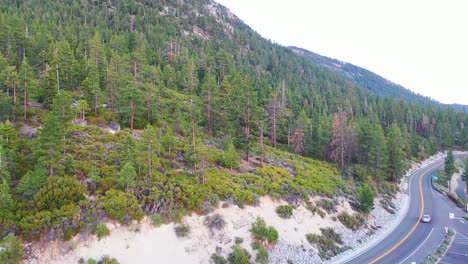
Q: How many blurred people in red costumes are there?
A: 0